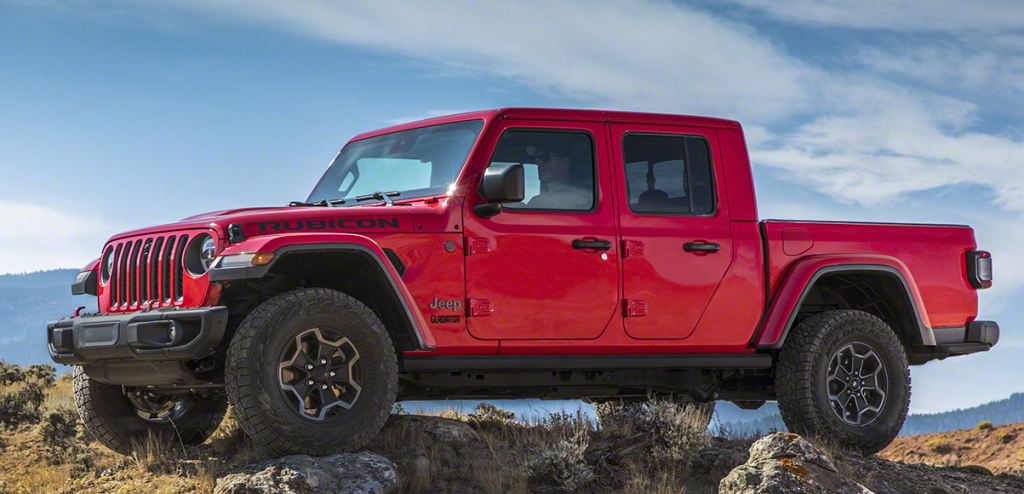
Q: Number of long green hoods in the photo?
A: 0